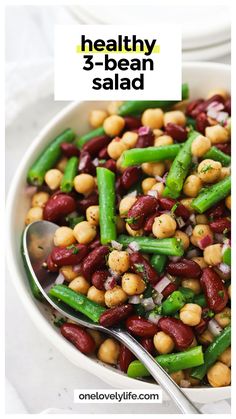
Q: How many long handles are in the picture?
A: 1